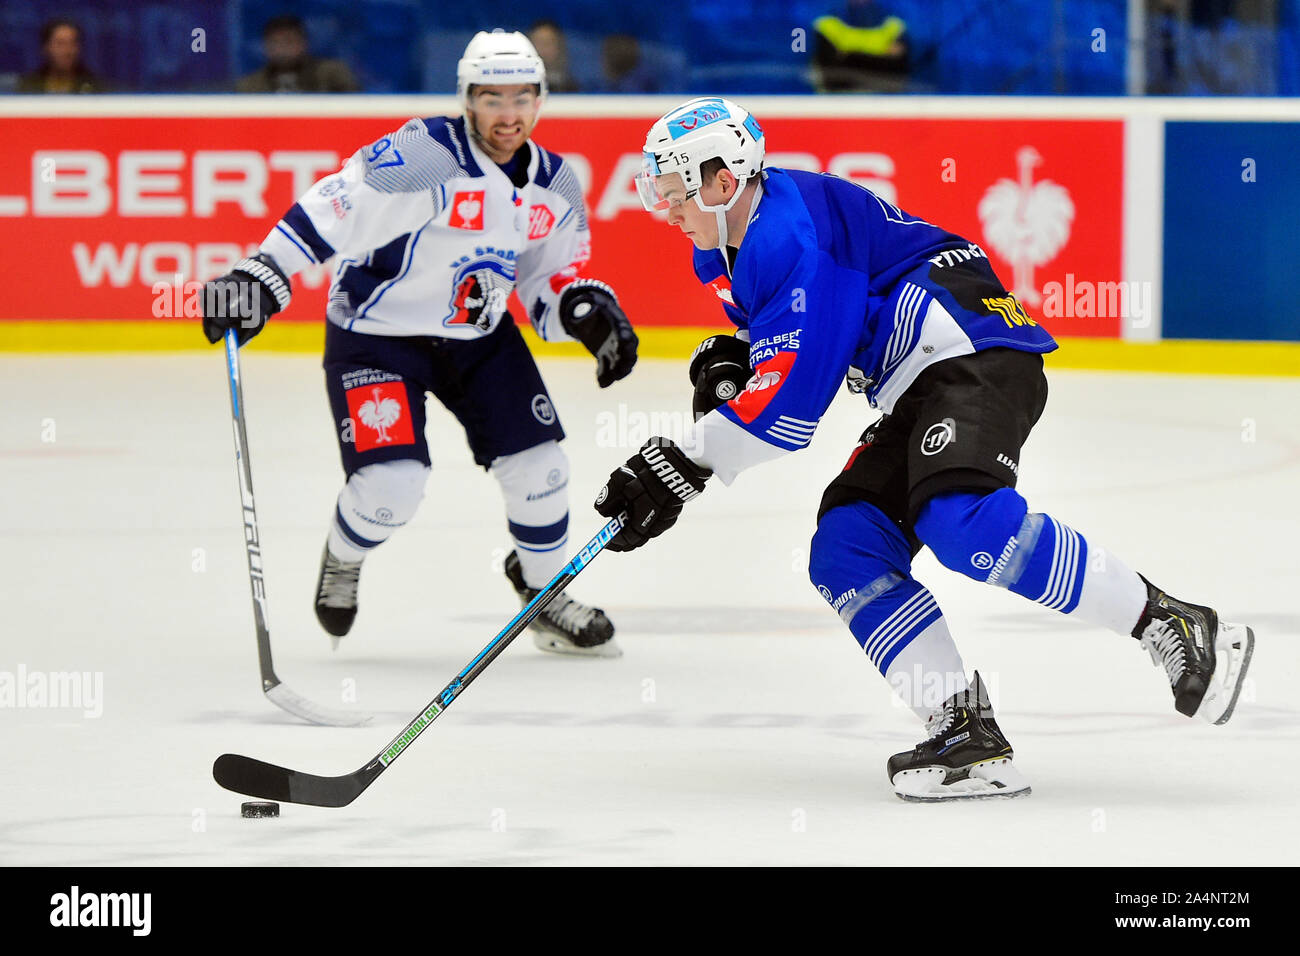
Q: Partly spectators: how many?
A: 5